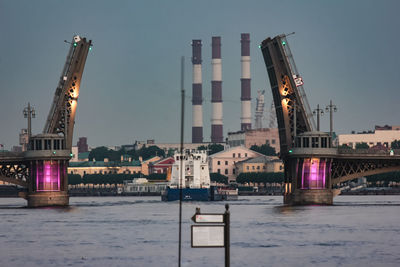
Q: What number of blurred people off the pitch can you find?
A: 0